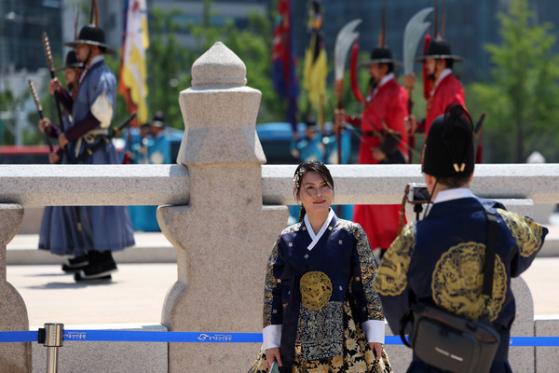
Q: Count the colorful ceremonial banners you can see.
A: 3